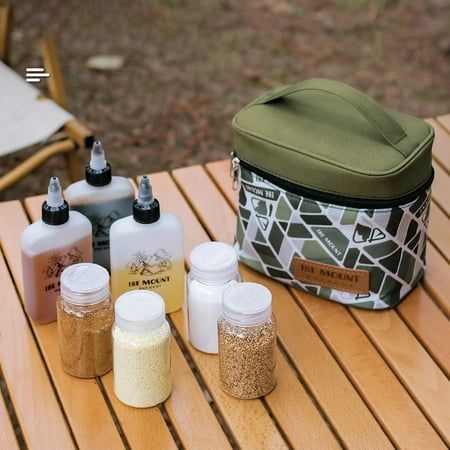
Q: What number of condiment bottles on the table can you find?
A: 7